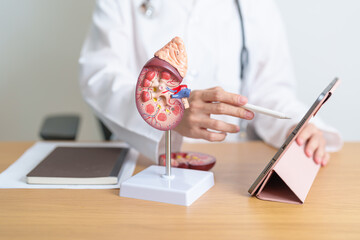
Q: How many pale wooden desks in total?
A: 1